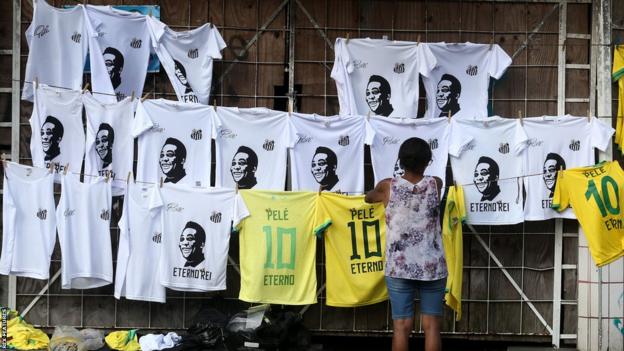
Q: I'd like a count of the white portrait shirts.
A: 13